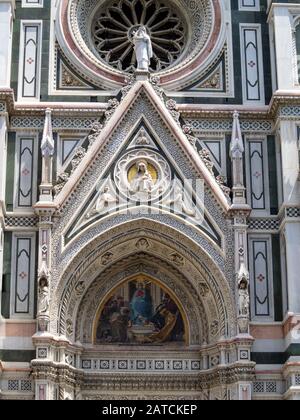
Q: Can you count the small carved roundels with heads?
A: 7